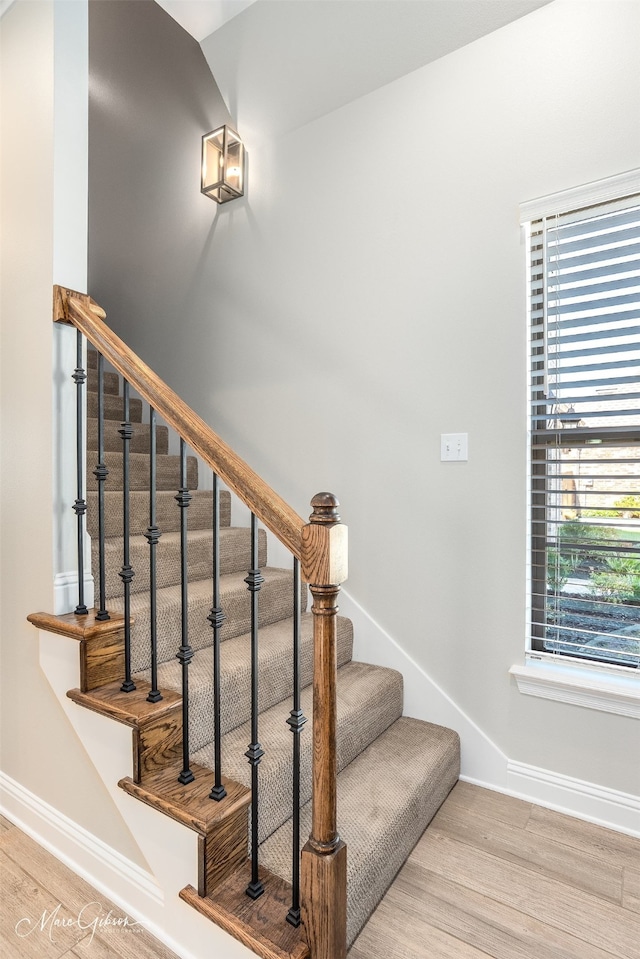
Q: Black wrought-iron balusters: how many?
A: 8